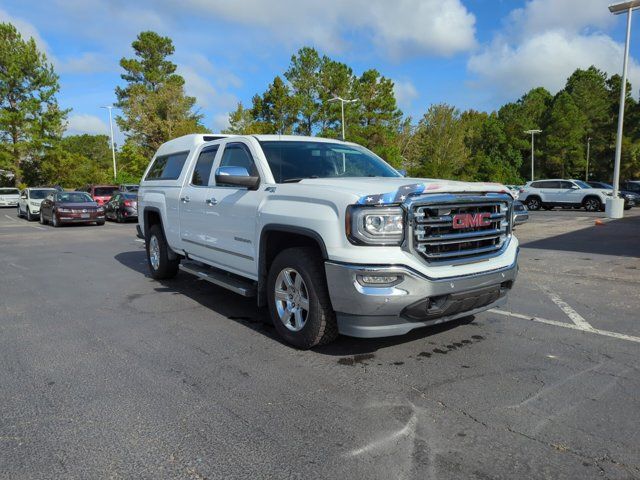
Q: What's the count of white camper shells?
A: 1